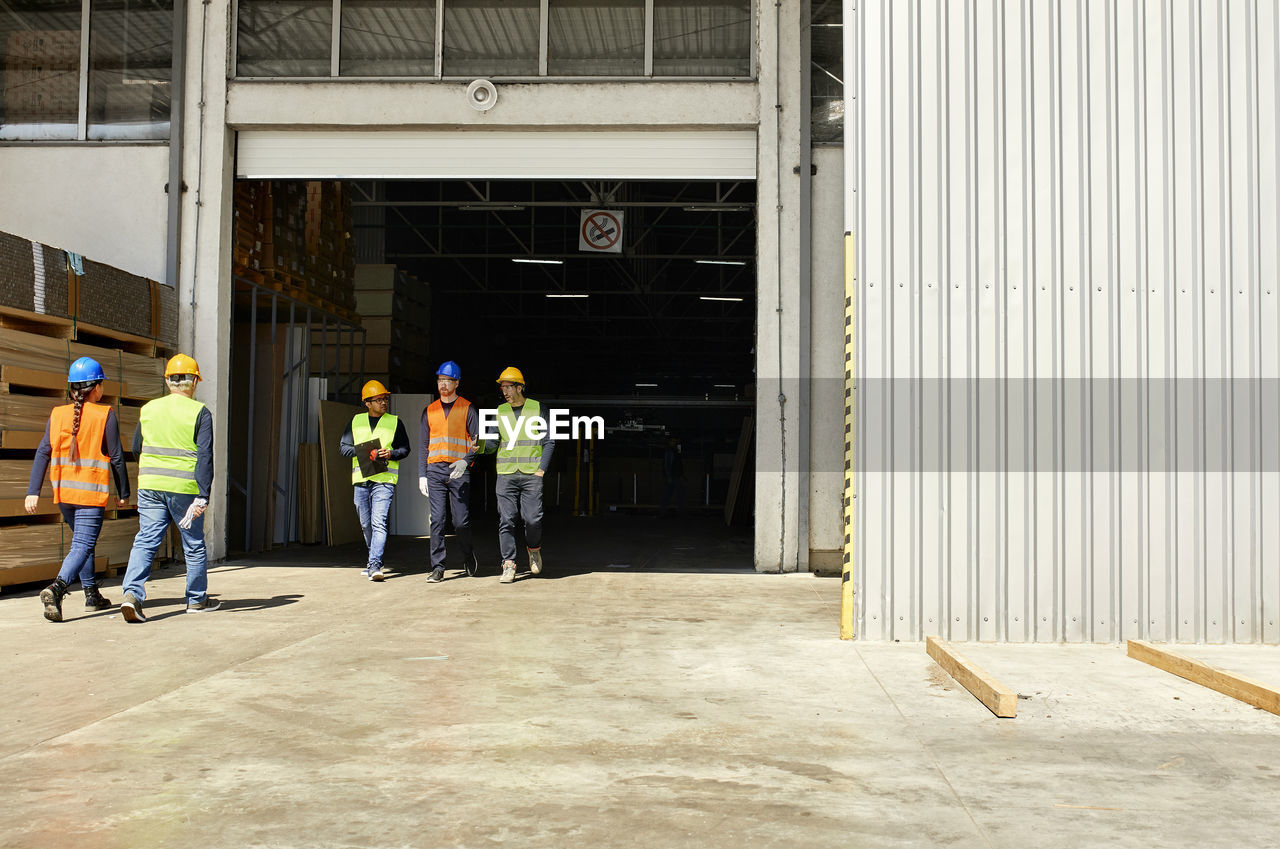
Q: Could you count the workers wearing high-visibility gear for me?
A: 5